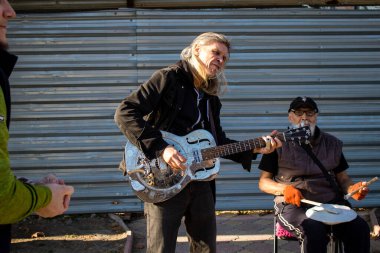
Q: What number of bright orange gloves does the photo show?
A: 2